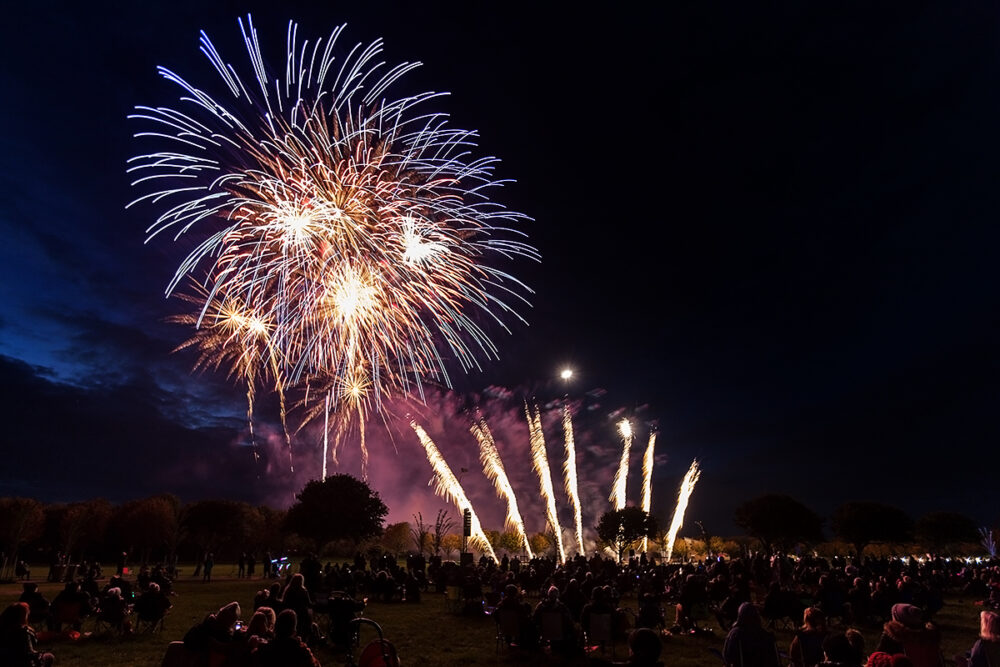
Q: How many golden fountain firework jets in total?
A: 7